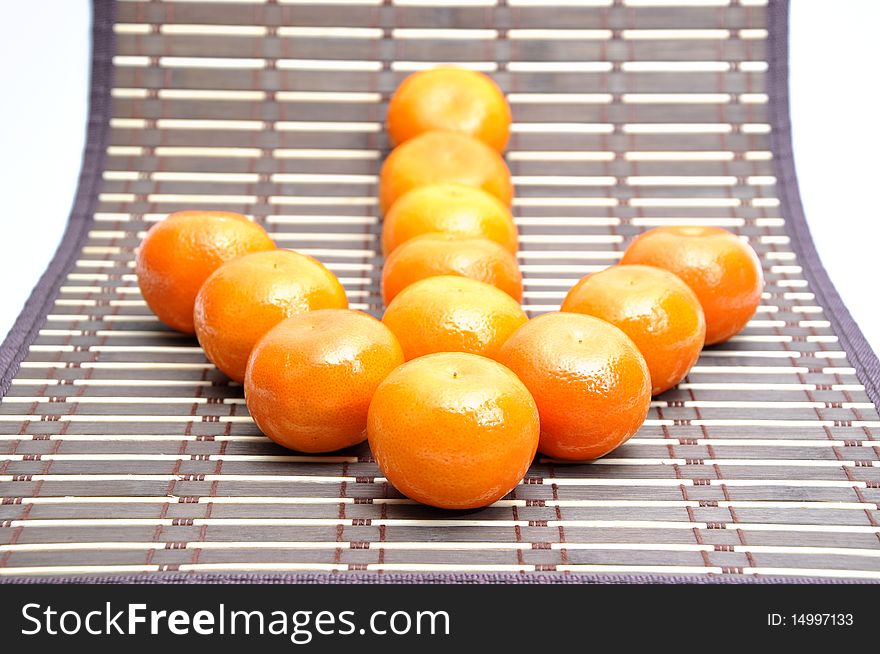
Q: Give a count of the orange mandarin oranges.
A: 12